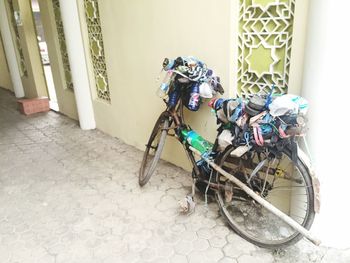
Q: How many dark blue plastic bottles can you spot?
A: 2